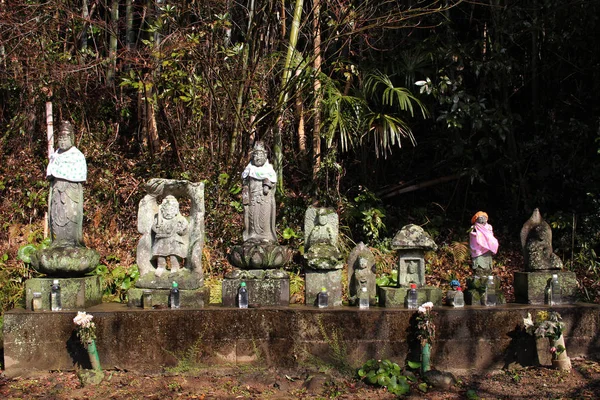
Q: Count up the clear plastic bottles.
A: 9